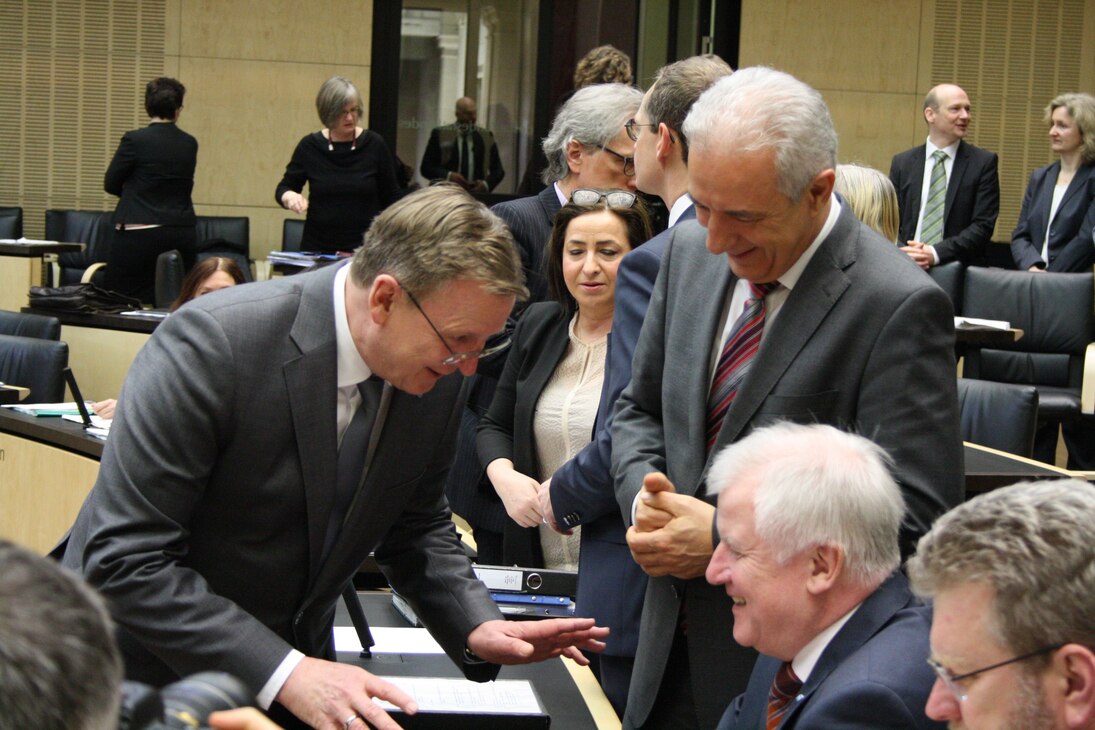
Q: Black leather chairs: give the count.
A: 10